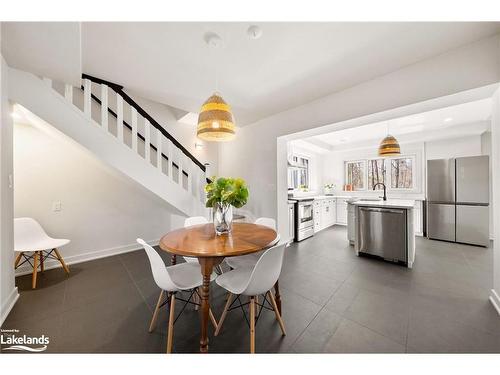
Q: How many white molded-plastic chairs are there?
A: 5